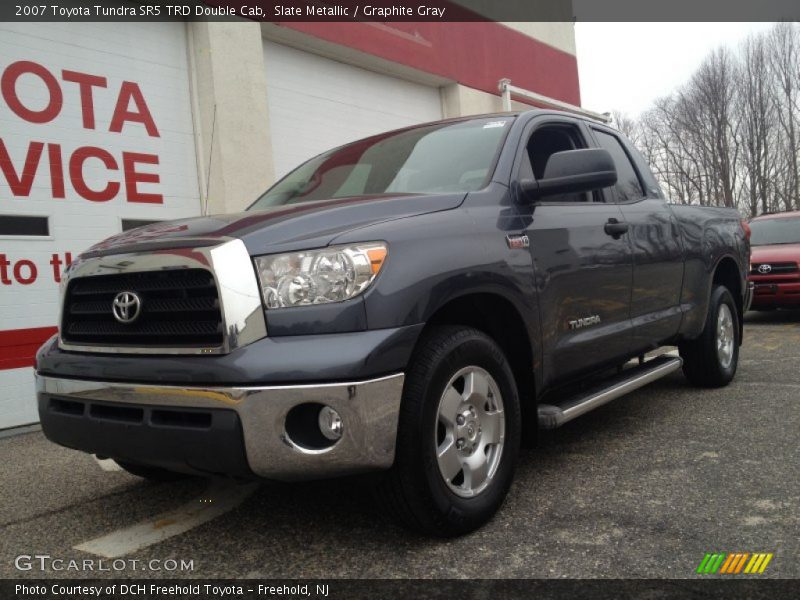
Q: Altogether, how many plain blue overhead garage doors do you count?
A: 0